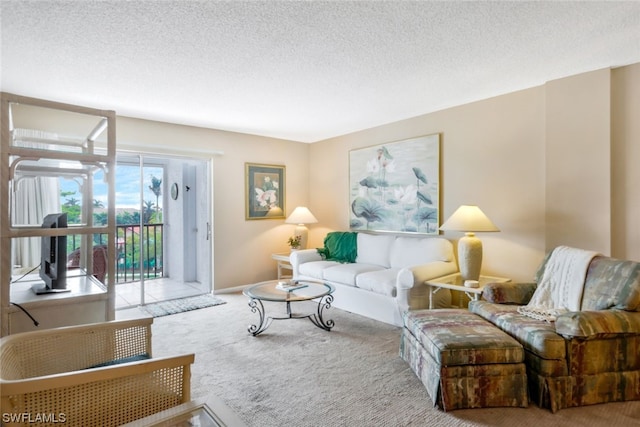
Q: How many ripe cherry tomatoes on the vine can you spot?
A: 0